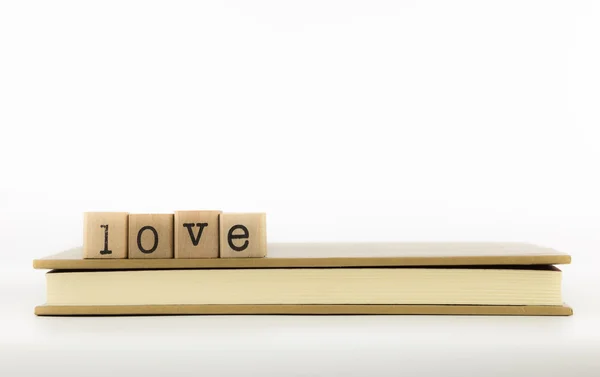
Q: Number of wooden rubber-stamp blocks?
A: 4